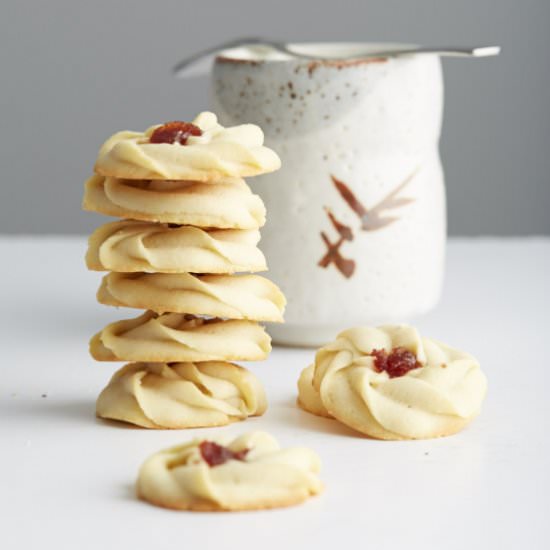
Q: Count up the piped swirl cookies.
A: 9